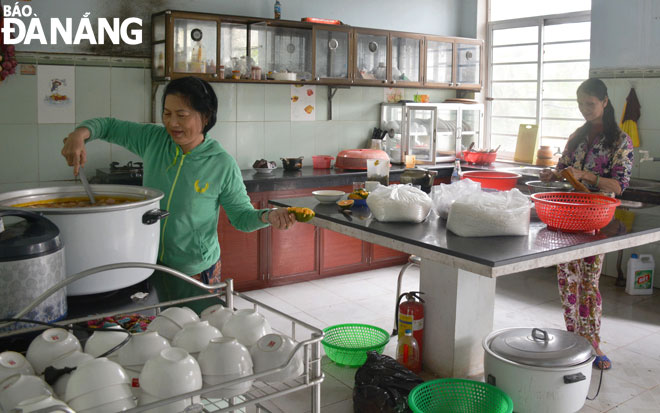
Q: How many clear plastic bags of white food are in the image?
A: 3